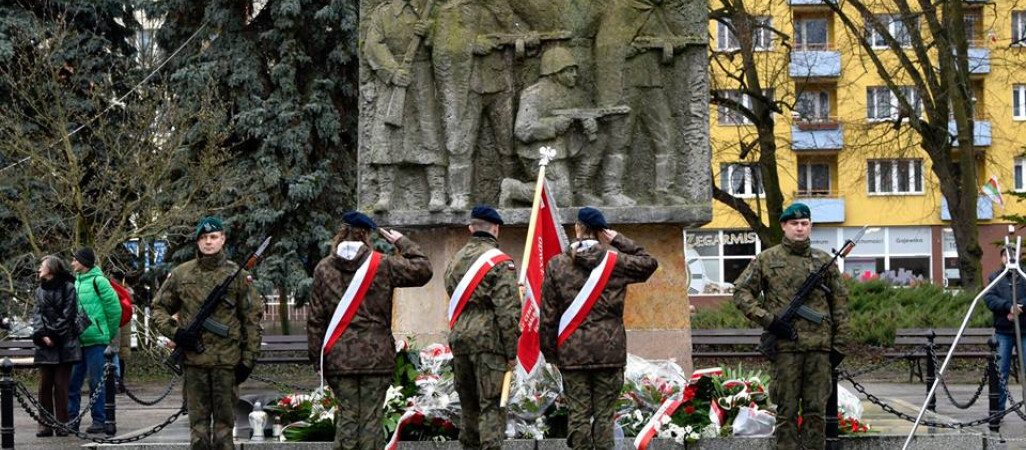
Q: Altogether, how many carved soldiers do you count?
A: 4